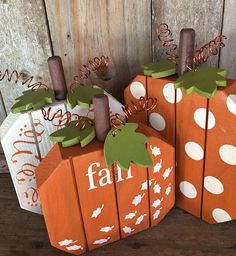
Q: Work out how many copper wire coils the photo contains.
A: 6